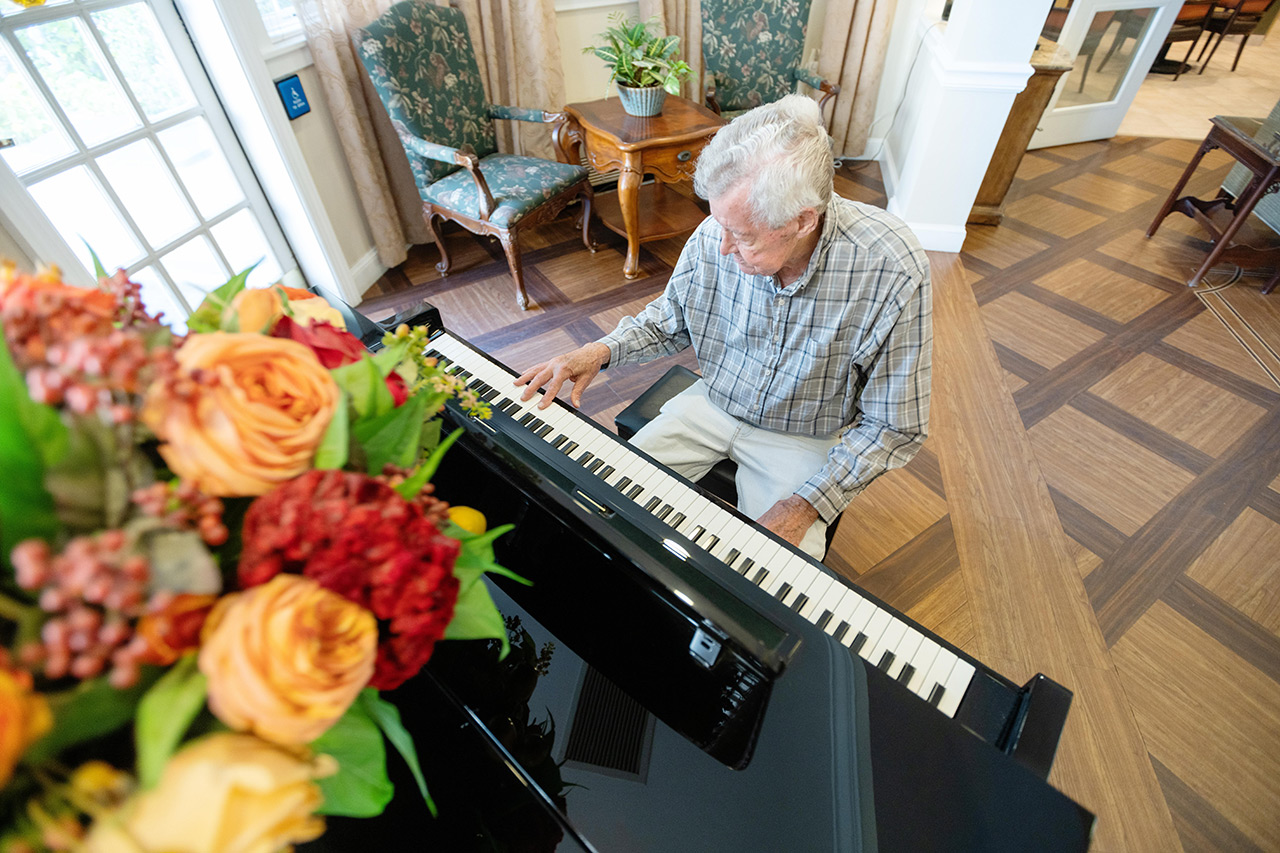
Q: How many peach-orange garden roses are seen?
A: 2